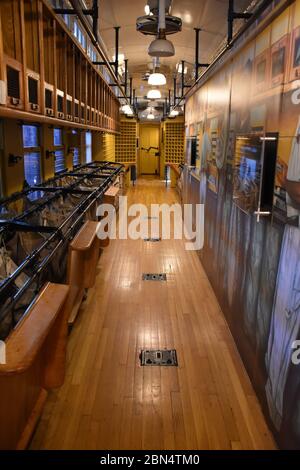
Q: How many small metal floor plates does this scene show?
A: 4